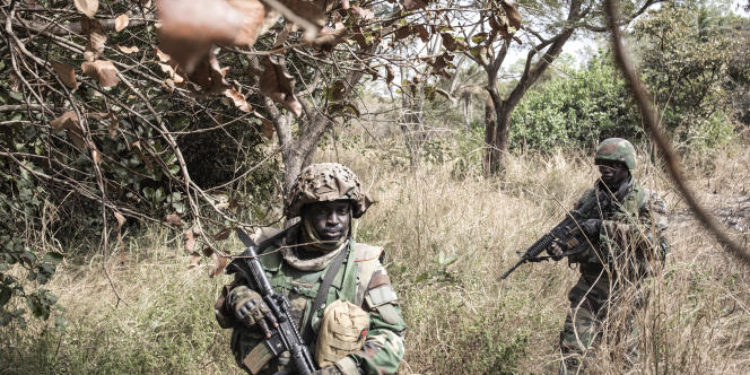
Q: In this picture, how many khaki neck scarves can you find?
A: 1